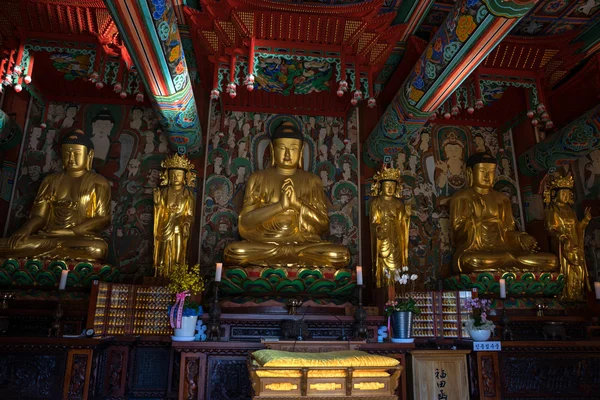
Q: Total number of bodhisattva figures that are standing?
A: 3